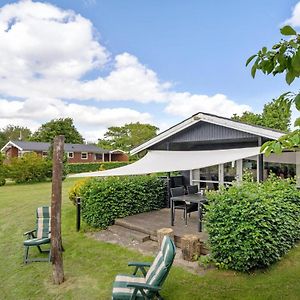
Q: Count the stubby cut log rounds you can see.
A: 2